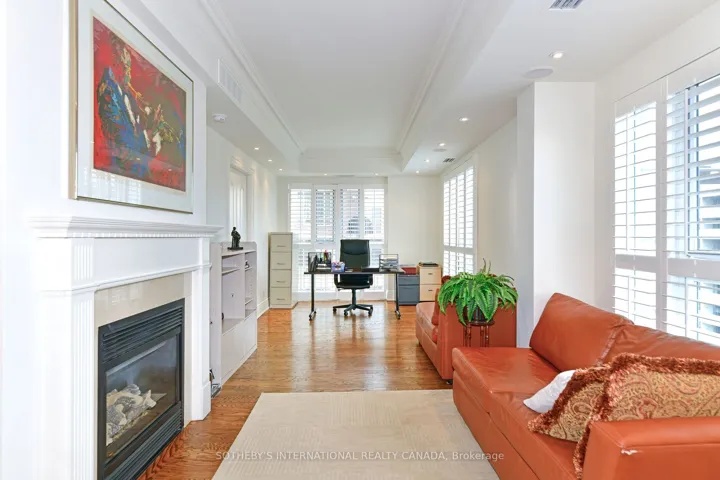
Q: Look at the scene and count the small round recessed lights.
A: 10